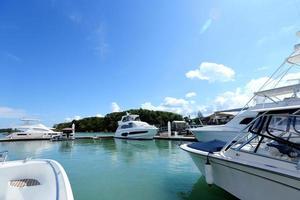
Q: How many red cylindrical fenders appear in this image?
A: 0